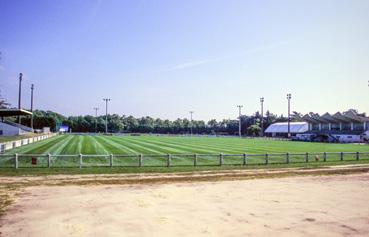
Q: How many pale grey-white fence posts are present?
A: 15